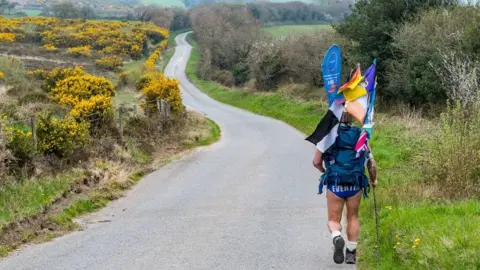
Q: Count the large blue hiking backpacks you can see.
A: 1